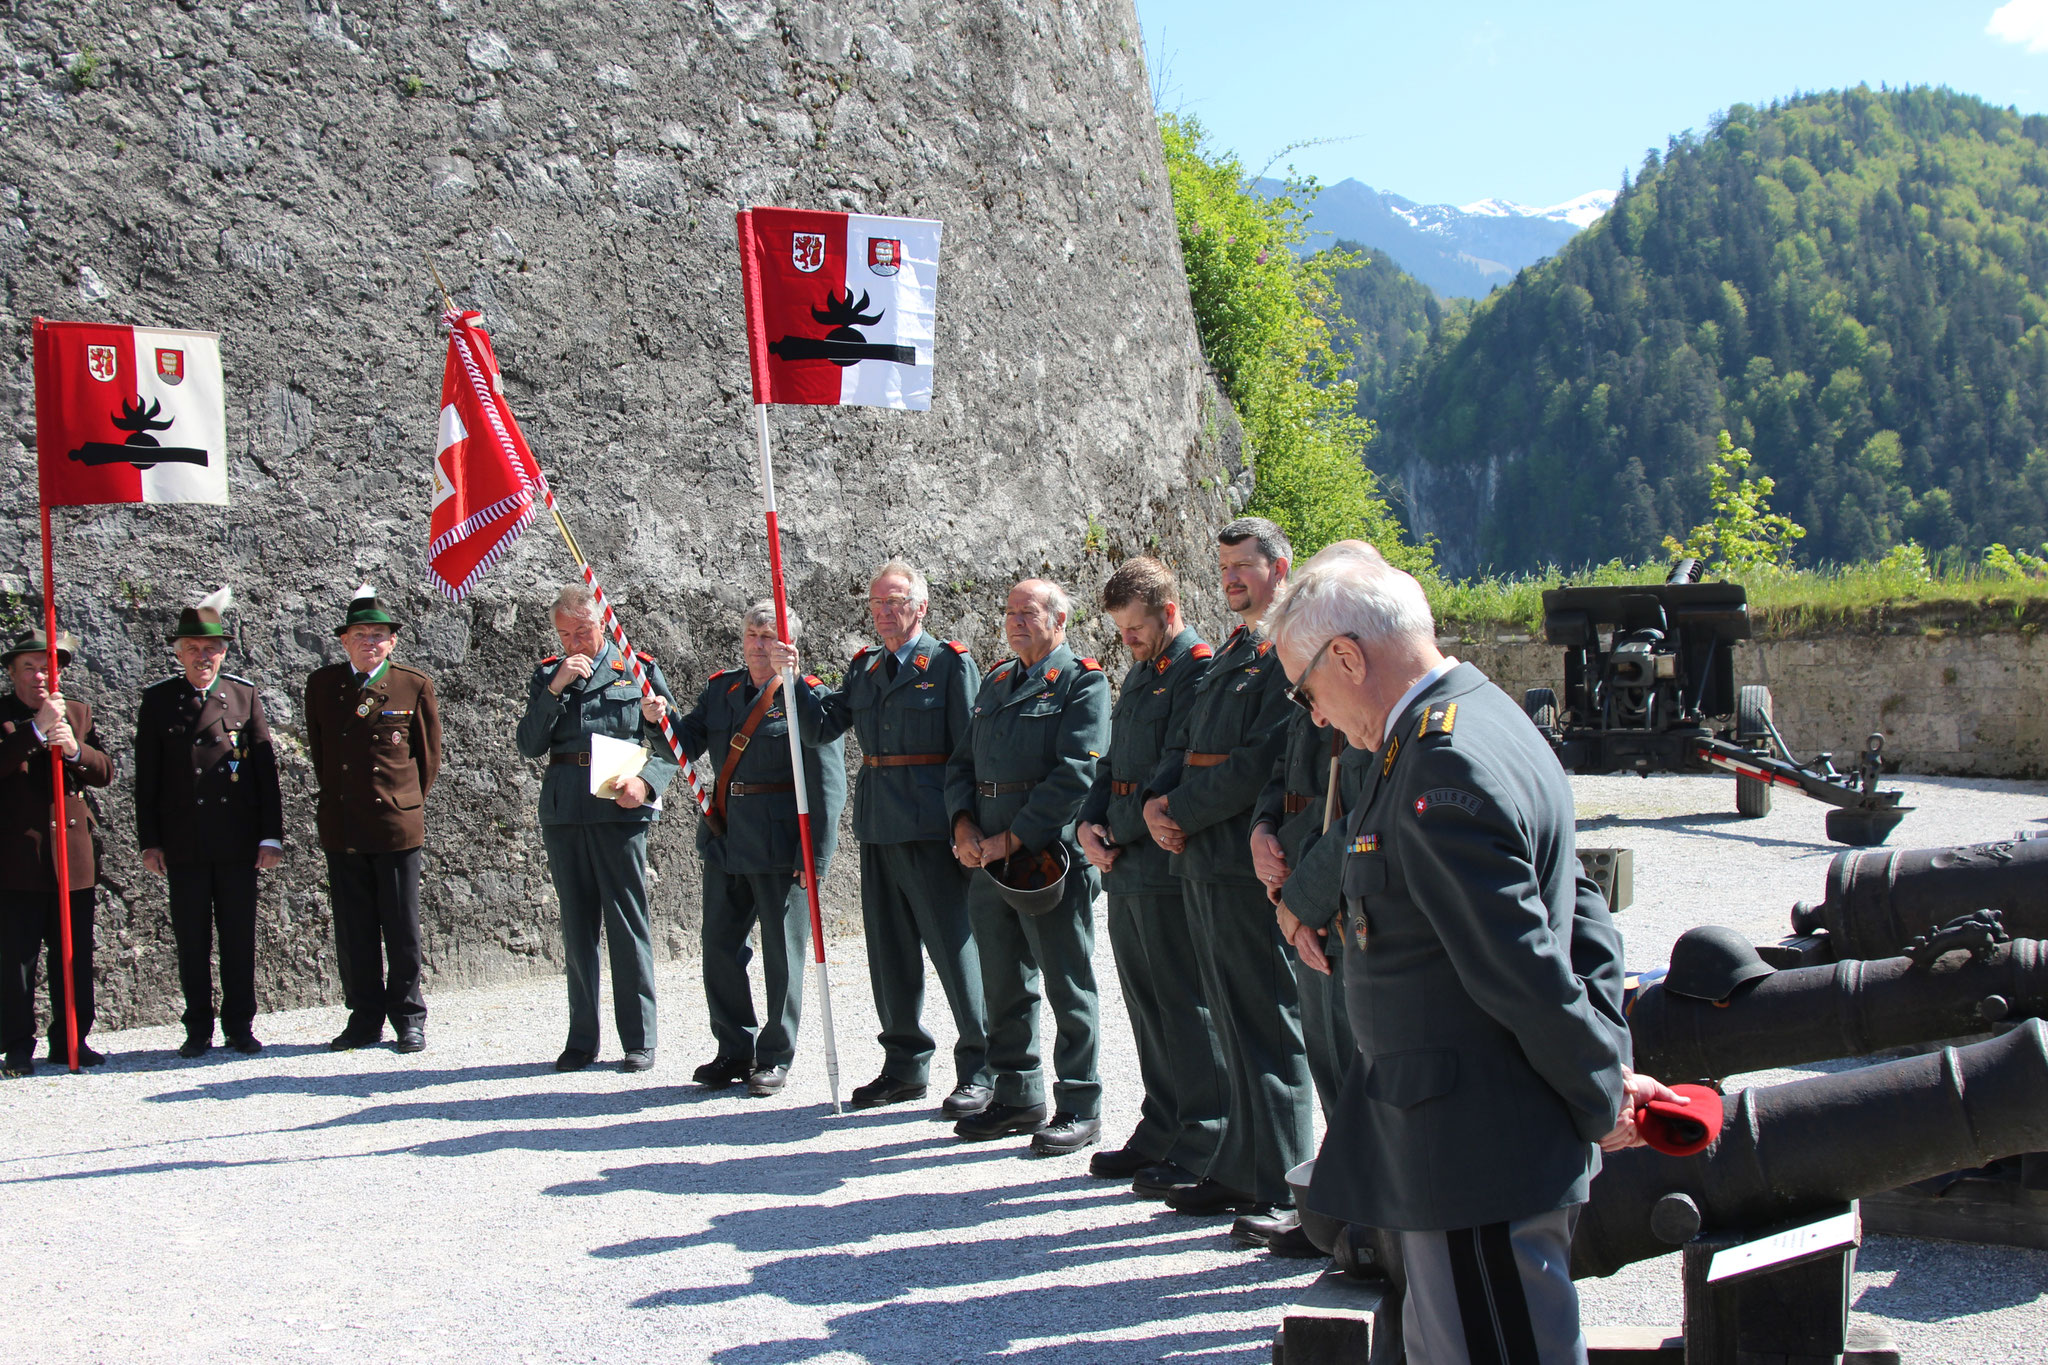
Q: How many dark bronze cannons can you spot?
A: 3